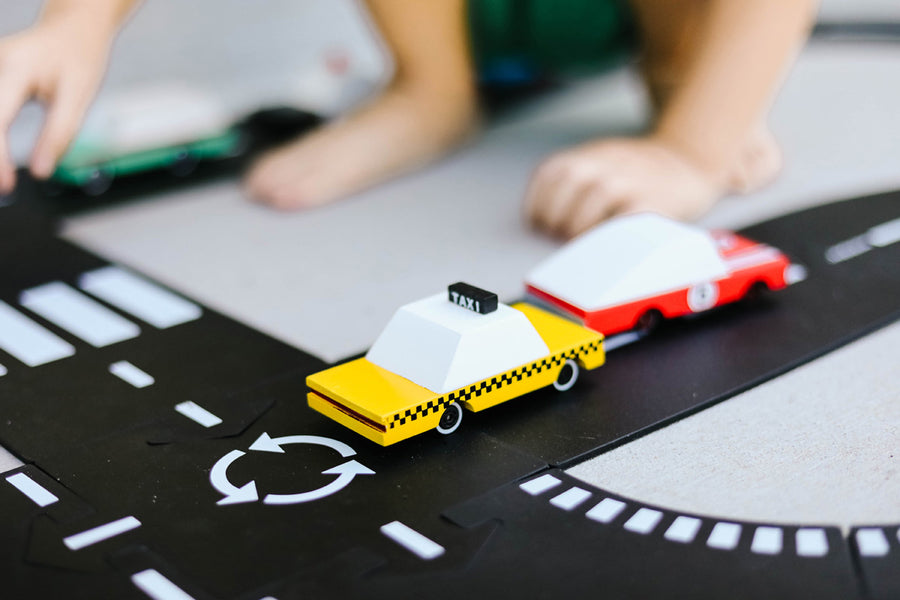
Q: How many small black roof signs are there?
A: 1